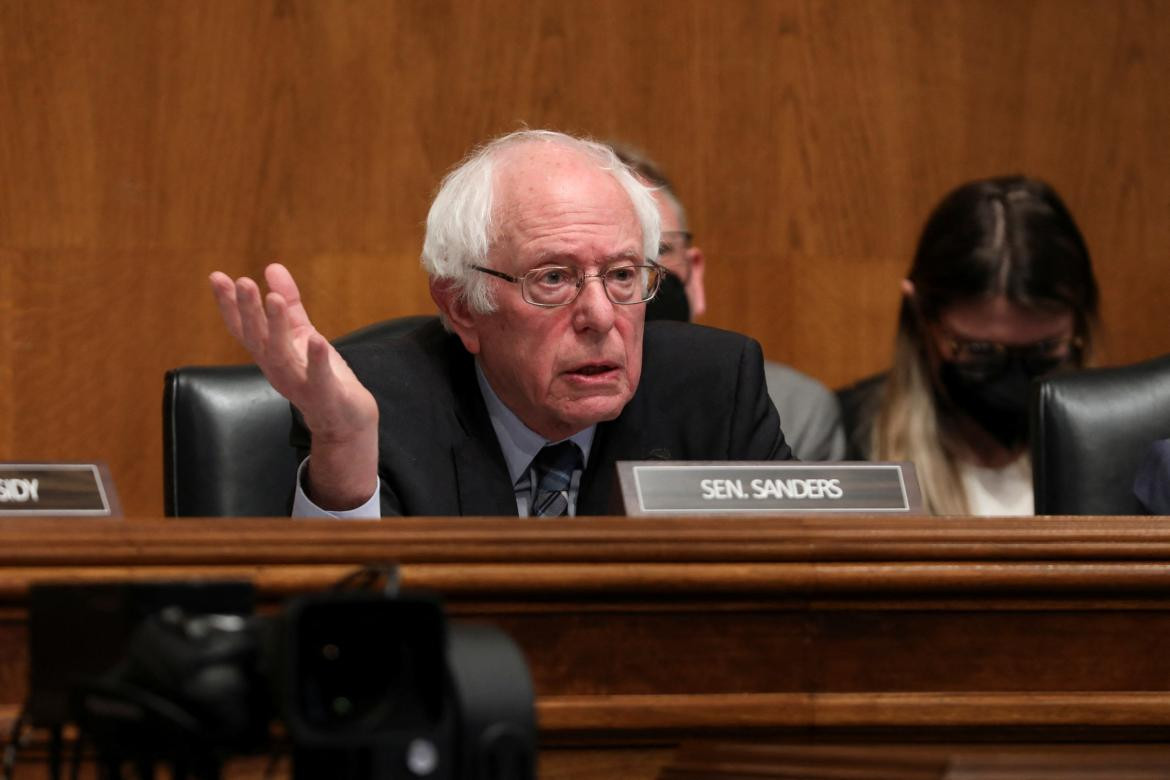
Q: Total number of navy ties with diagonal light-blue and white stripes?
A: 1